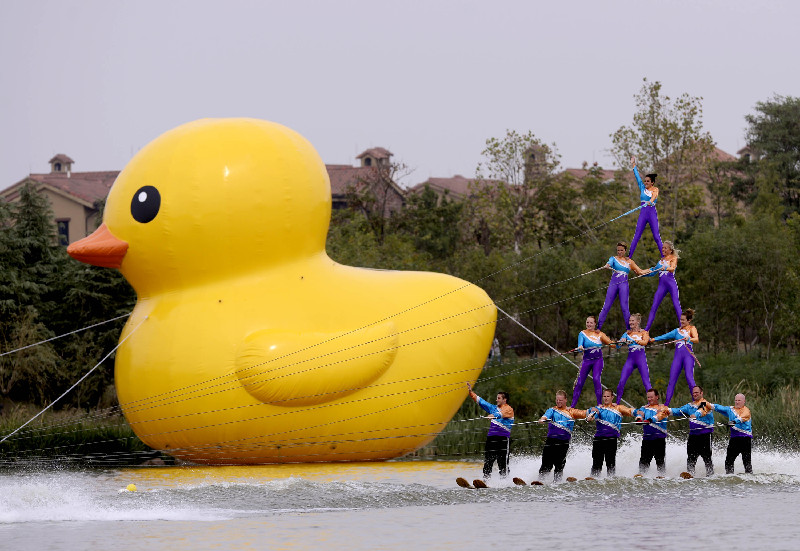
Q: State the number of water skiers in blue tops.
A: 12